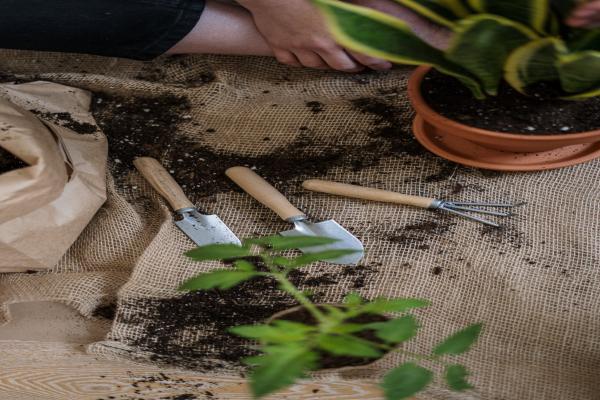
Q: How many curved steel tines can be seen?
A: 3